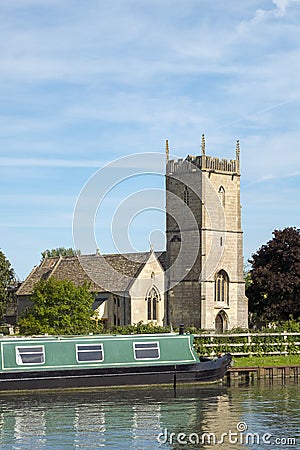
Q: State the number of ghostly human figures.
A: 0